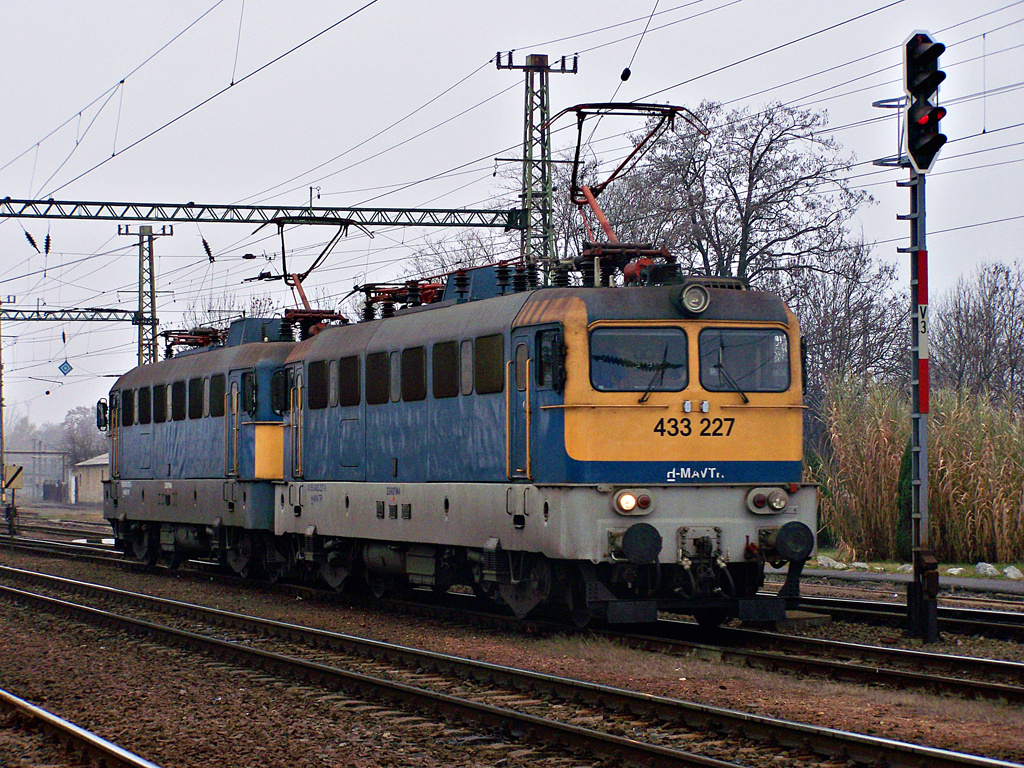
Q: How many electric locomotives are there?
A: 2